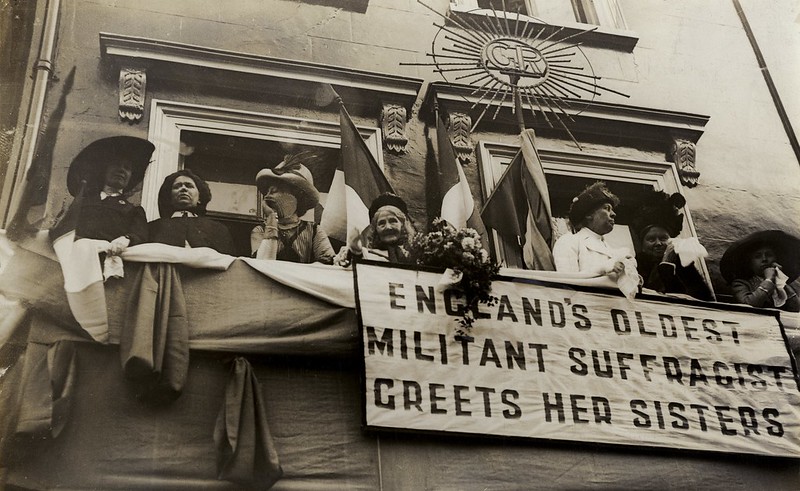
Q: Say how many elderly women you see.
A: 1